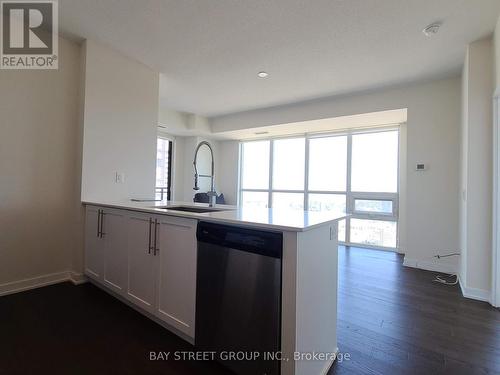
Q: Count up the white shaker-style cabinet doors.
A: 4